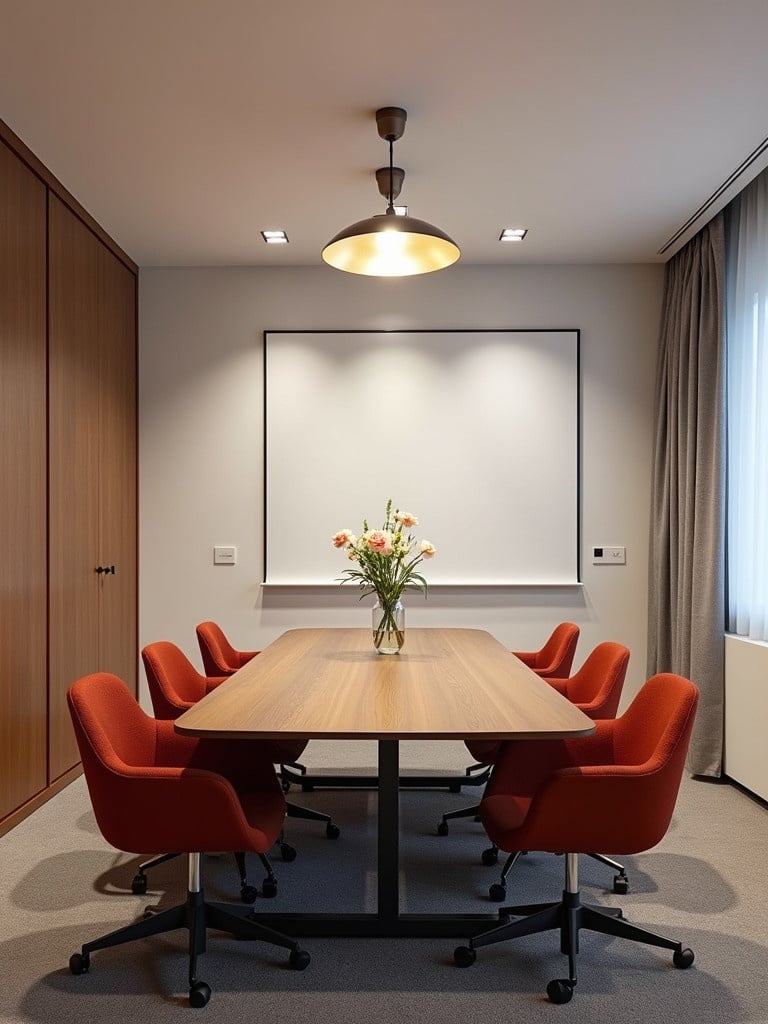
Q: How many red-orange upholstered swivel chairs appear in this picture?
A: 6